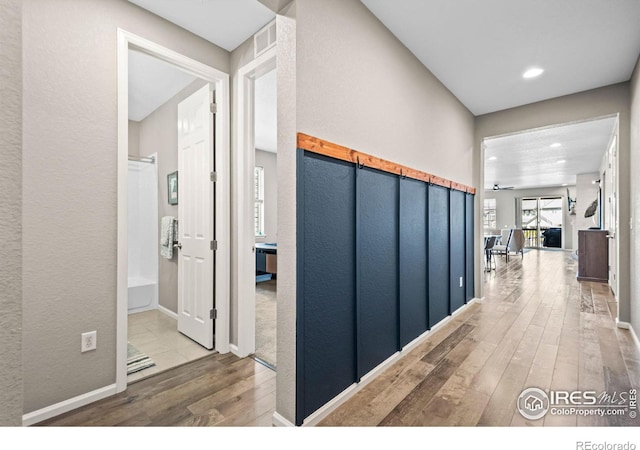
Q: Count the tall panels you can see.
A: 6